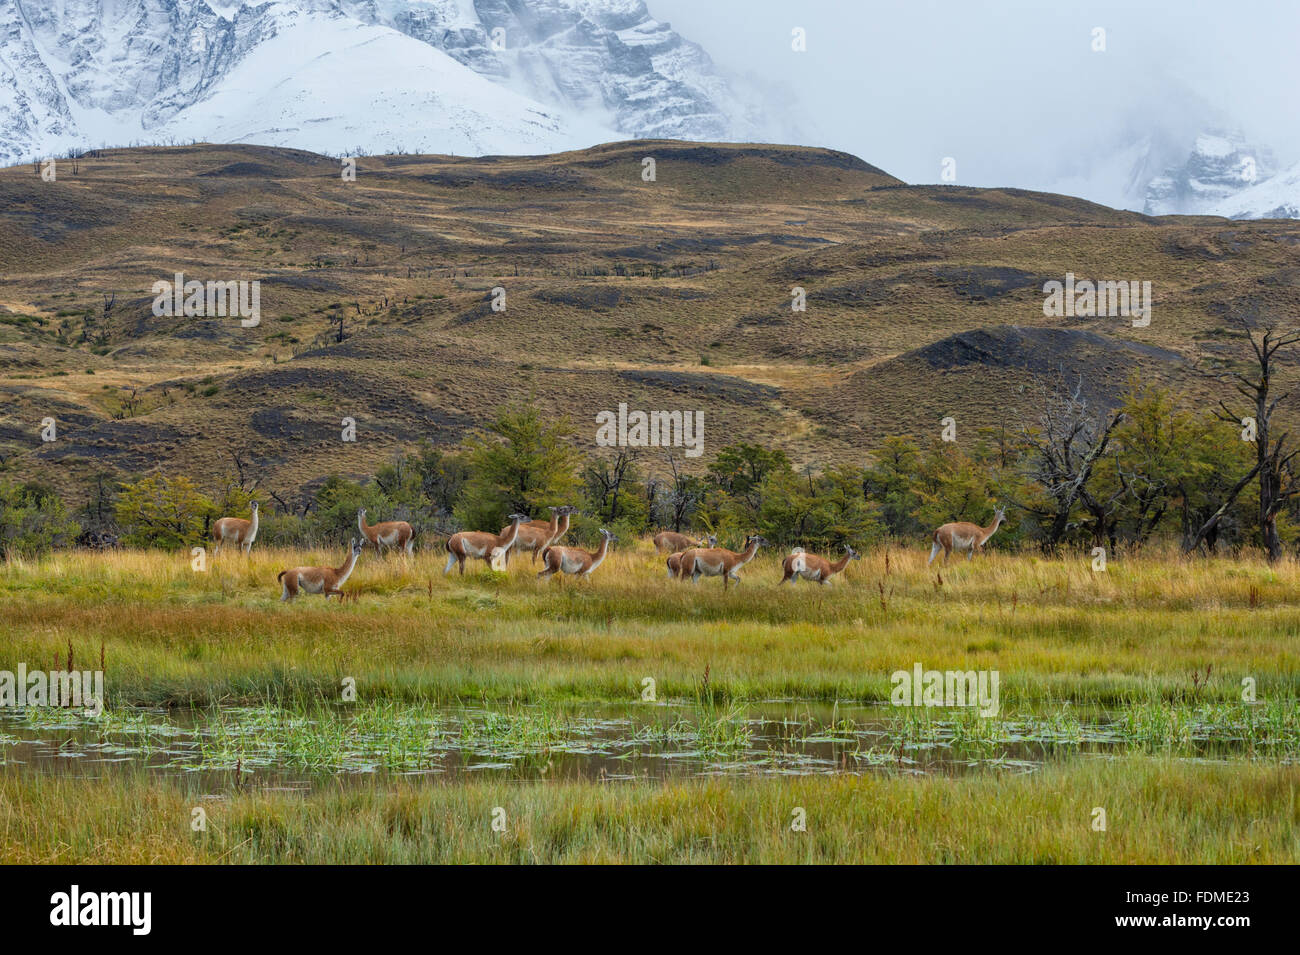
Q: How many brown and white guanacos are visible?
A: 12